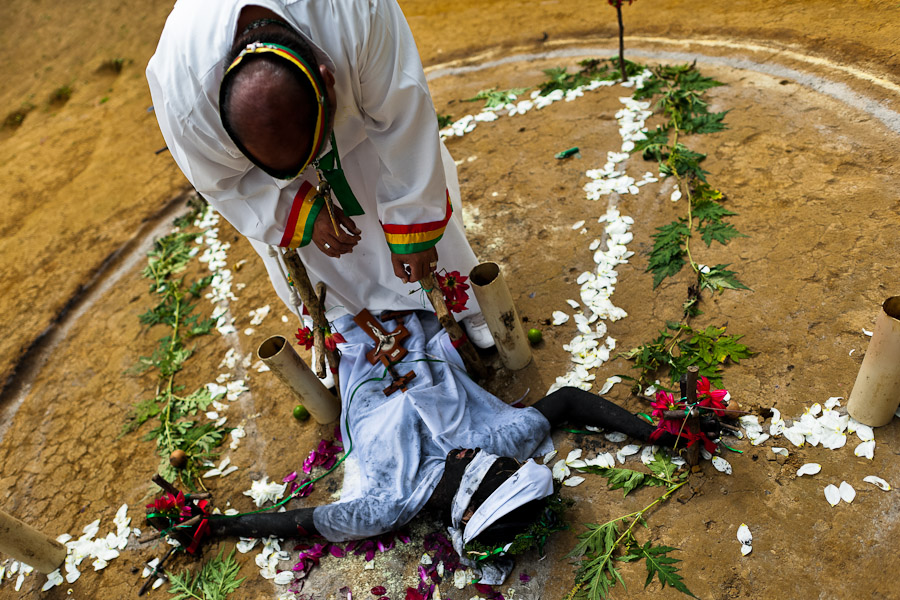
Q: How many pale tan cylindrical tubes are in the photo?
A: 4